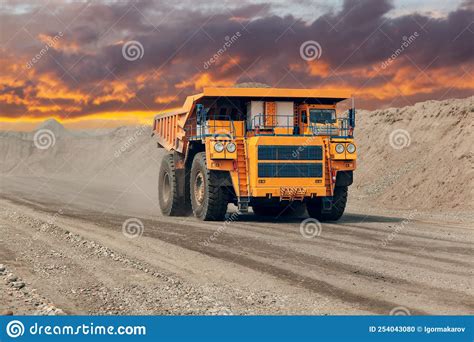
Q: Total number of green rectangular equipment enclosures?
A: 0